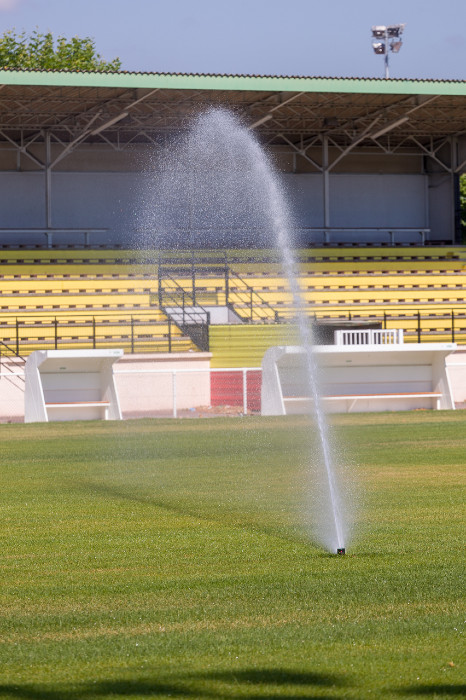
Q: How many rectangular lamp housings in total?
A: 4